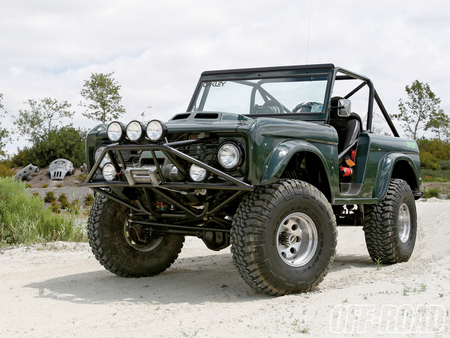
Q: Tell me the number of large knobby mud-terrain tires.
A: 3